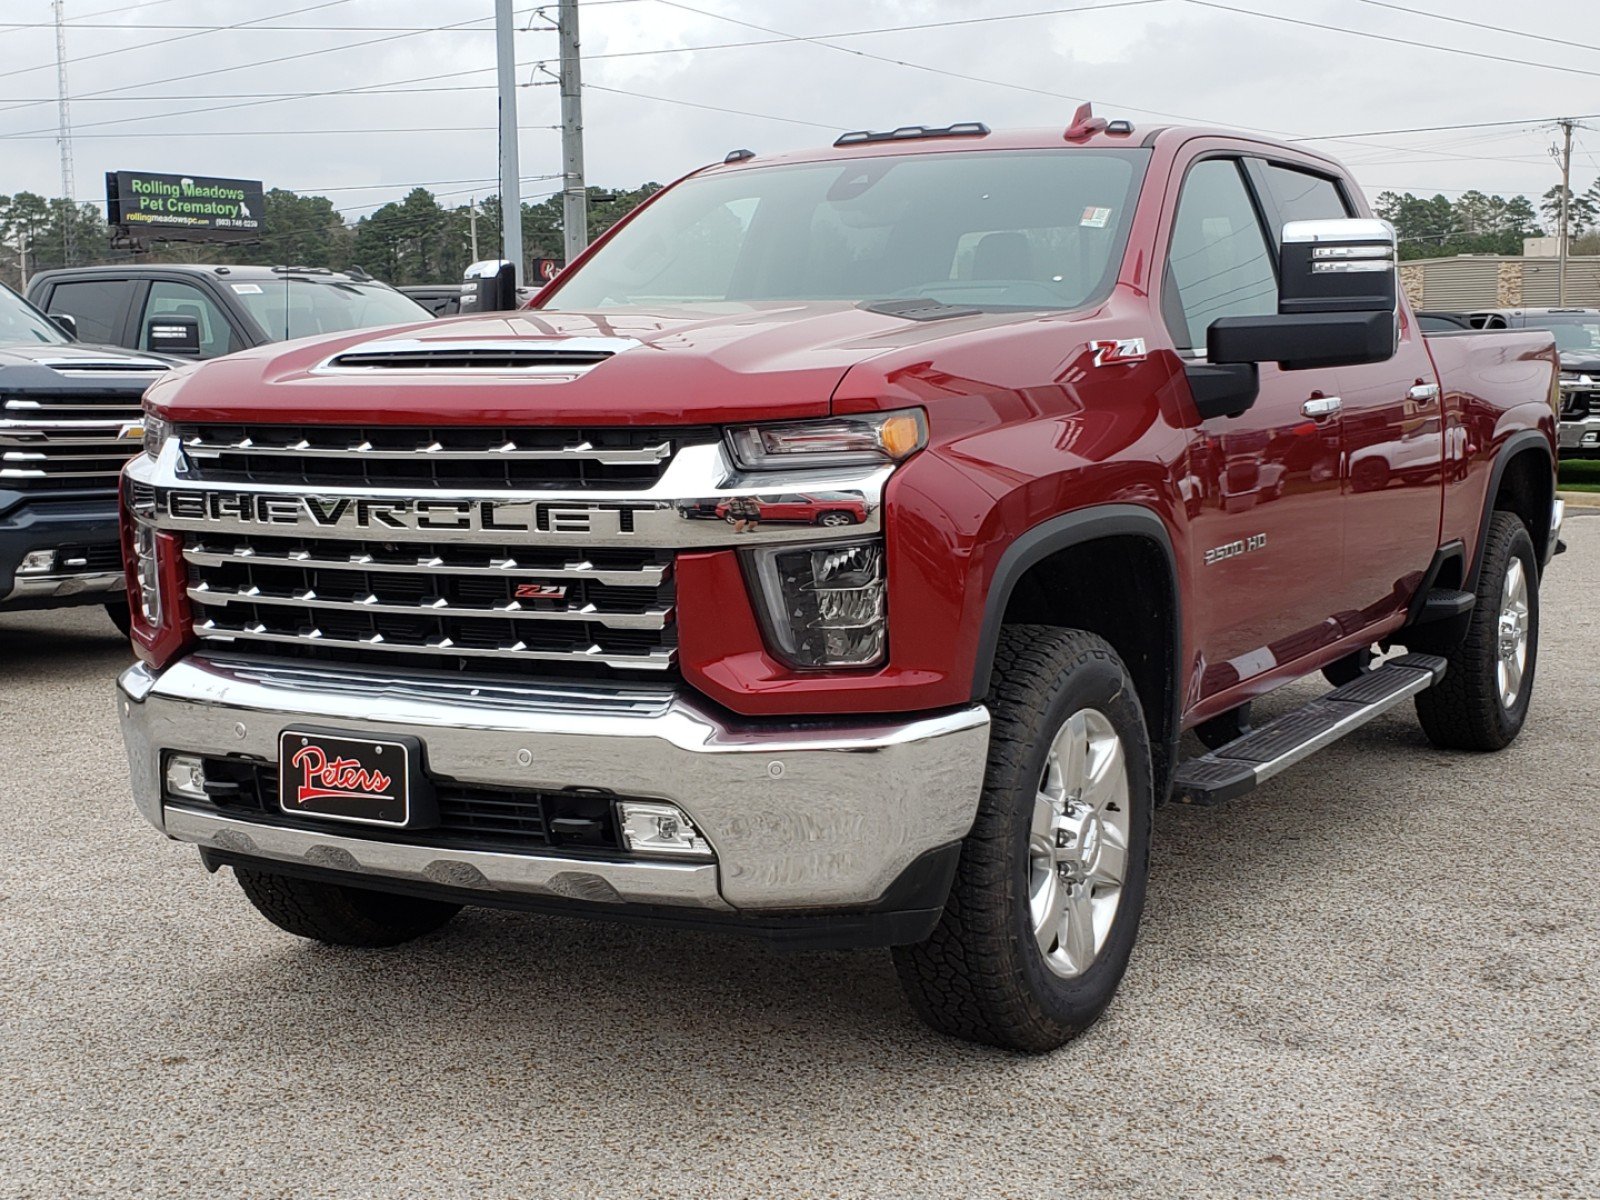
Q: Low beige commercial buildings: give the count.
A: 1